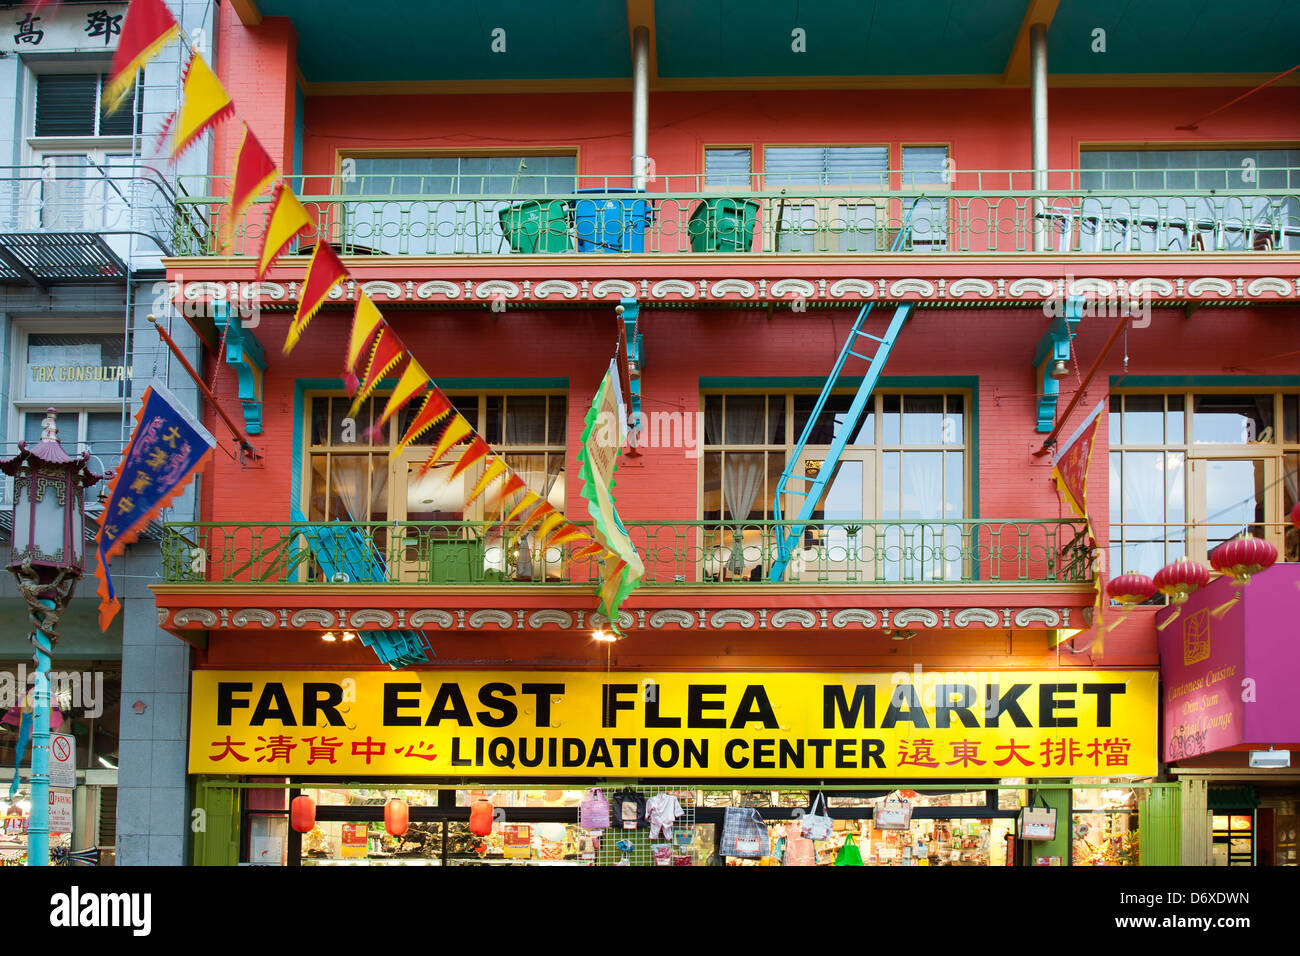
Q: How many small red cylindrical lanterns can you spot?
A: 3